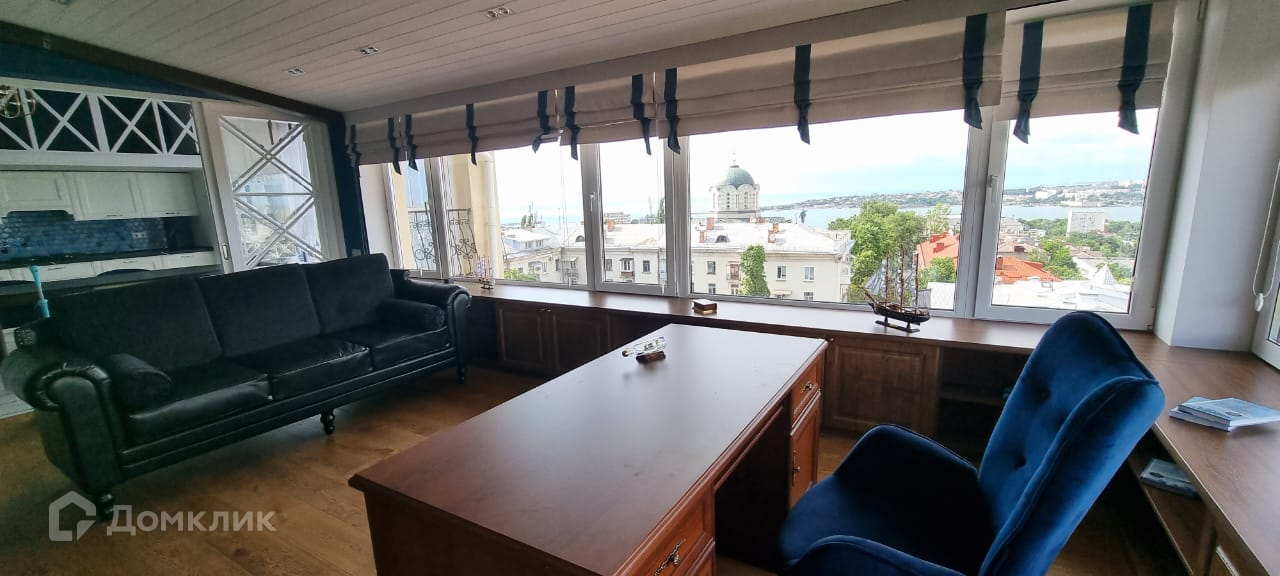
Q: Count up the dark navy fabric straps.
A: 12